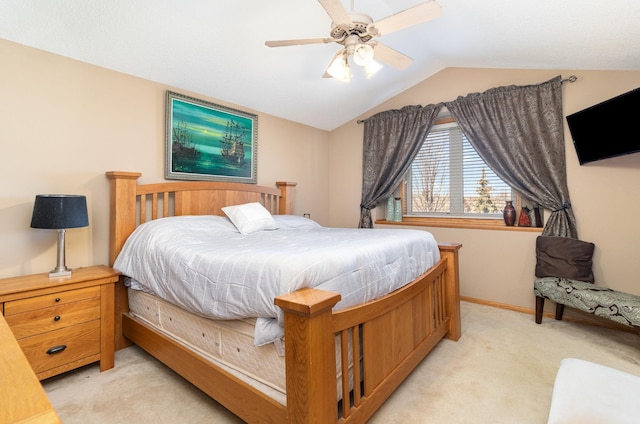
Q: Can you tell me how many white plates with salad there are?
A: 0